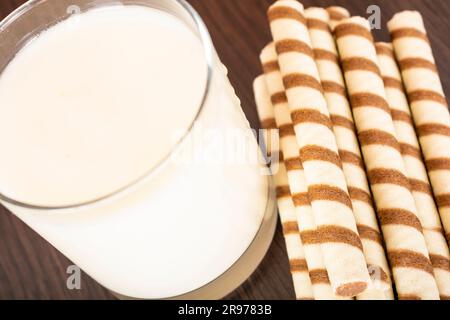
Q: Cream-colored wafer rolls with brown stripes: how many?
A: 8